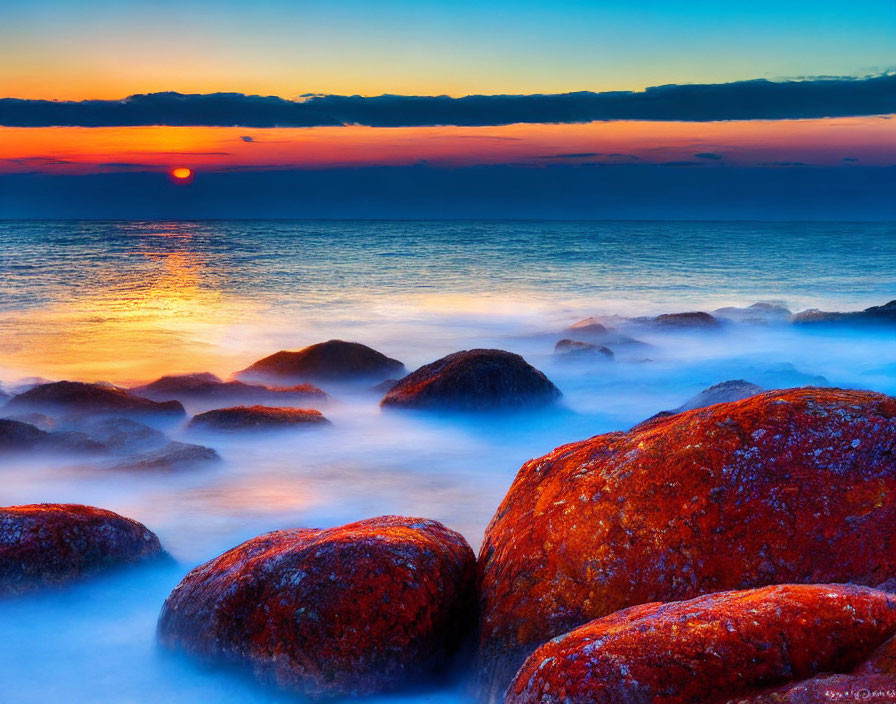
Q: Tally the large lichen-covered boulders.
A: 4